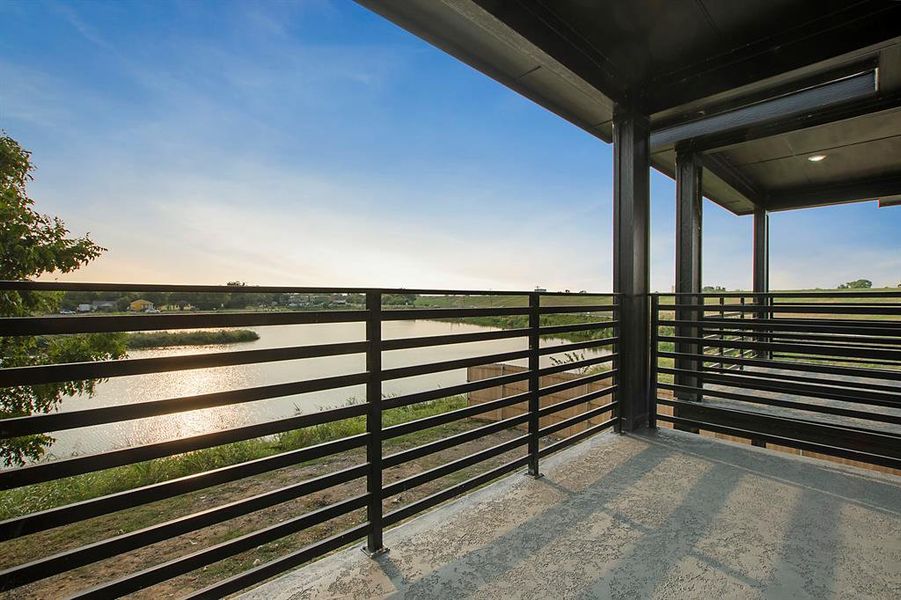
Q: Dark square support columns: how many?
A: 3